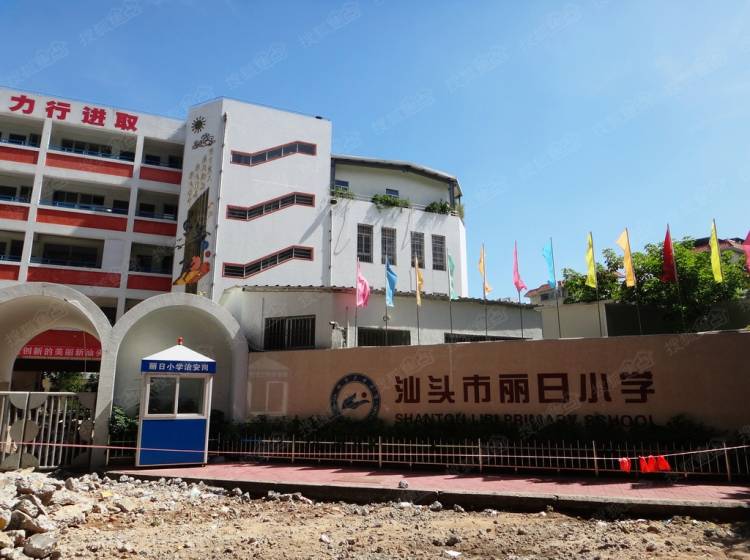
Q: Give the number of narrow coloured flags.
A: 12